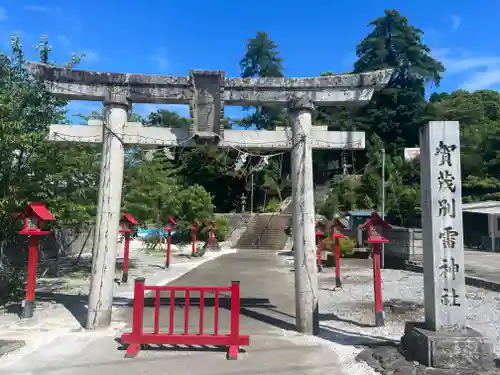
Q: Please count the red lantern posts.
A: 8